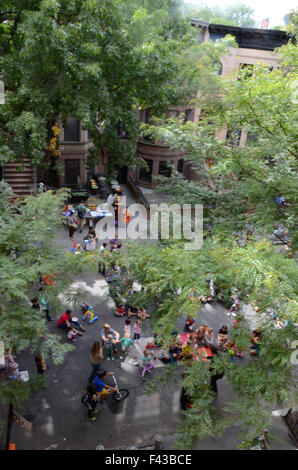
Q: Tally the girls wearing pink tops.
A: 2